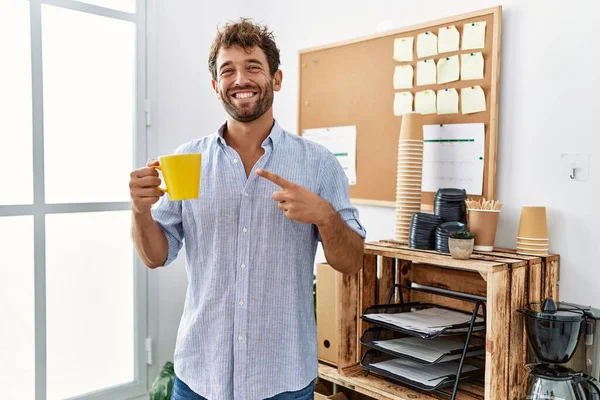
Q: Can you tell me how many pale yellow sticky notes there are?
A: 12